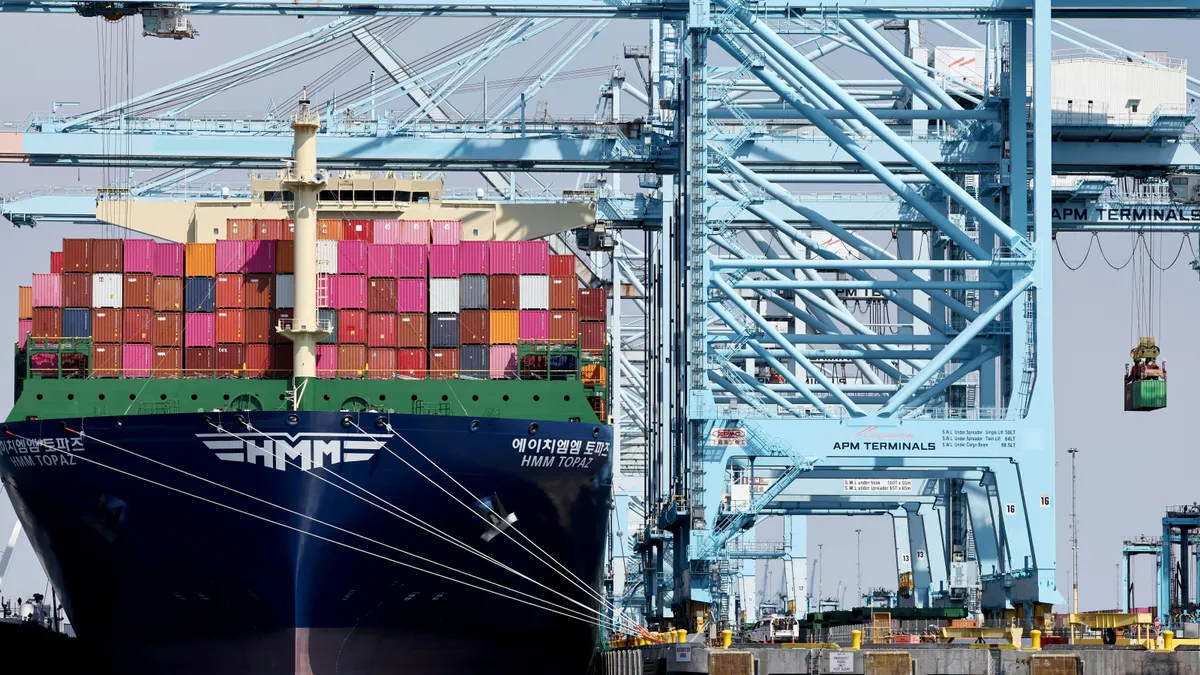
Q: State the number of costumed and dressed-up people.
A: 0